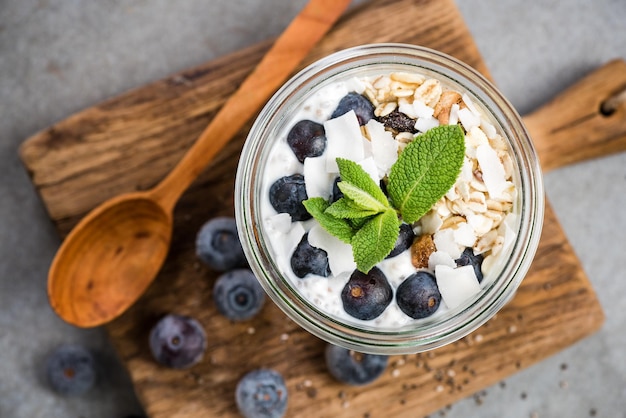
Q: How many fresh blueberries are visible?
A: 15